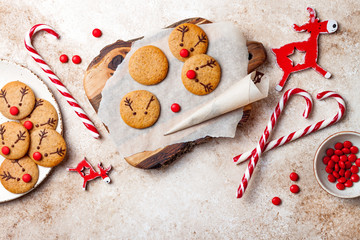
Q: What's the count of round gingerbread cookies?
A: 9